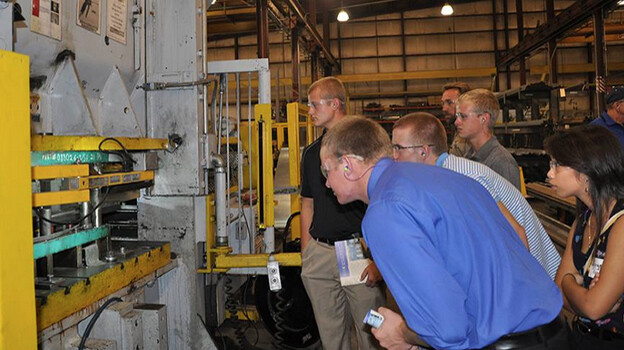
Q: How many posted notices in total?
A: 3